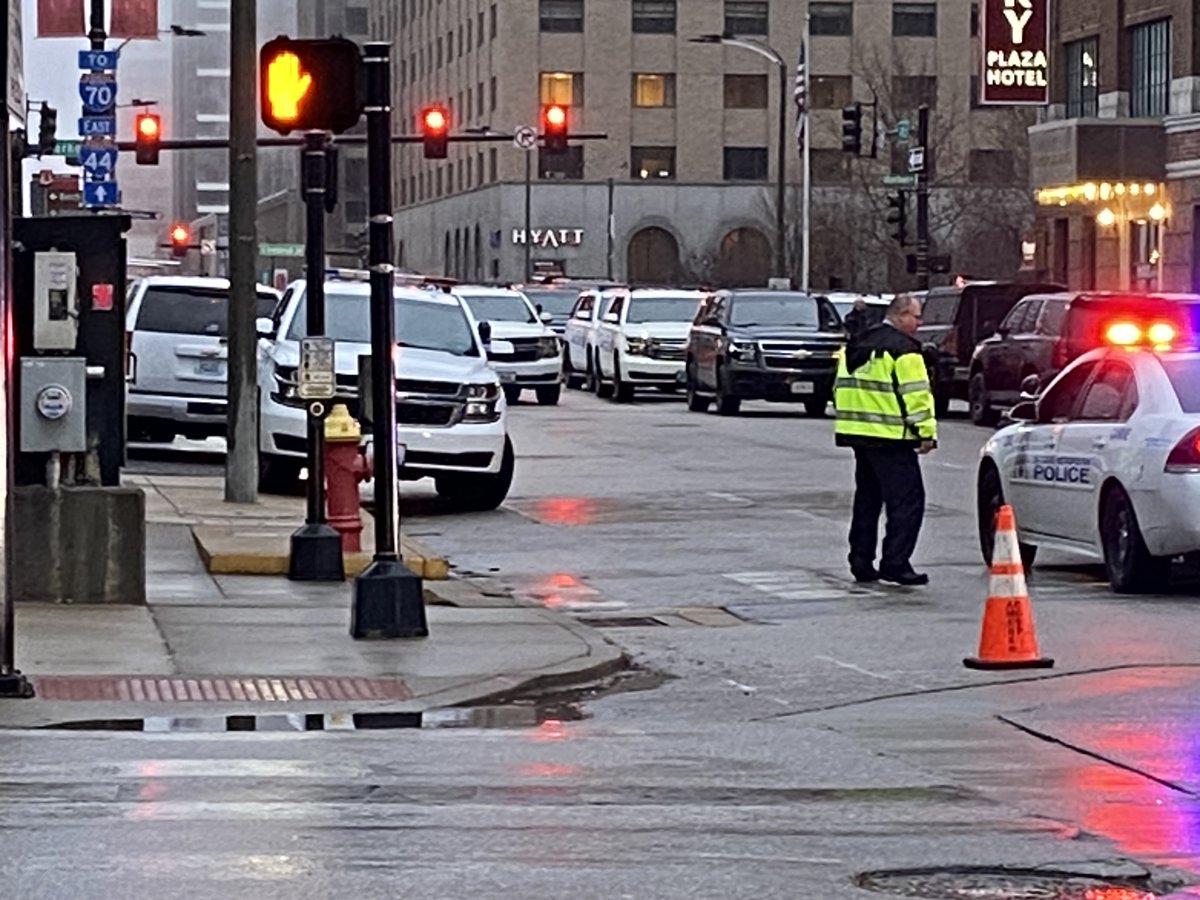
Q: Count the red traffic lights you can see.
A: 4